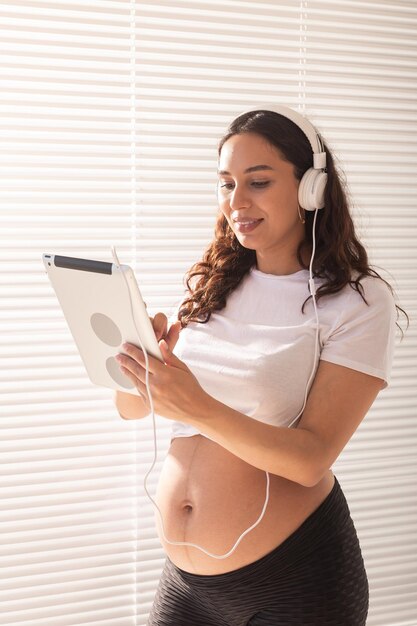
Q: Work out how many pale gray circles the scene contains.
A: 2